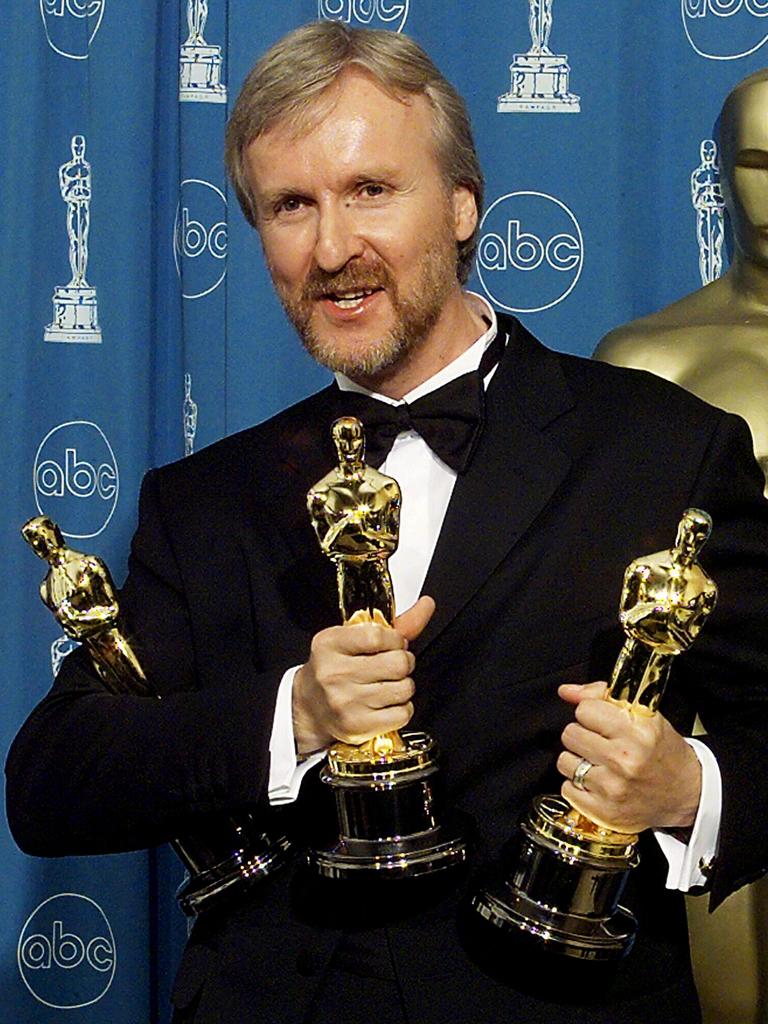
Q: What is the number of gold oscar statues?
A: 4